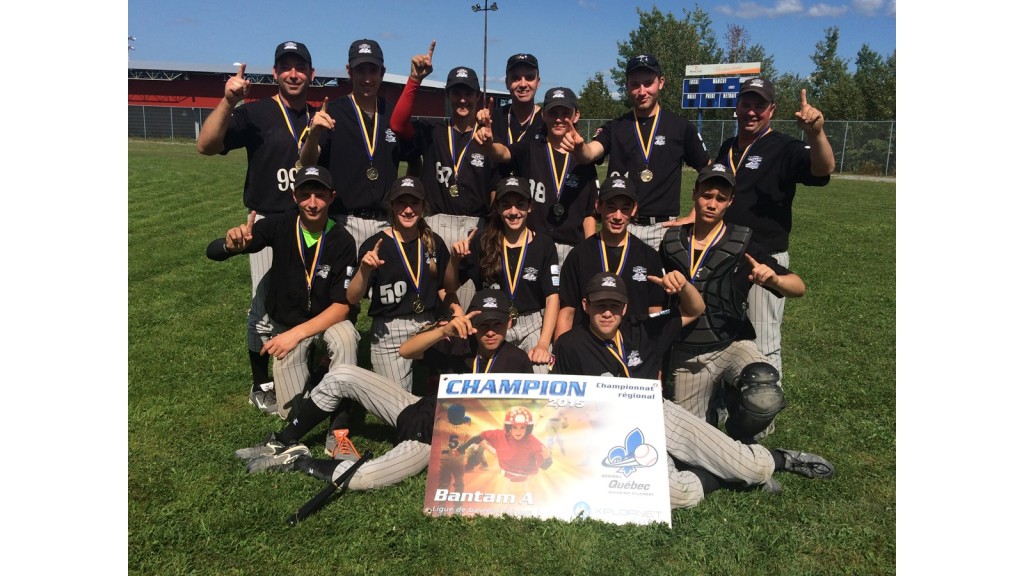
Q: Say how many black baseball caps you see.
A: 14